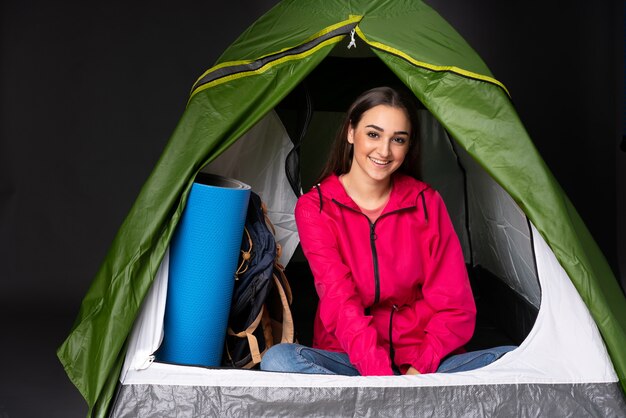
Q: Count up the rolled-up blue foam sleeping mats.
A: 1